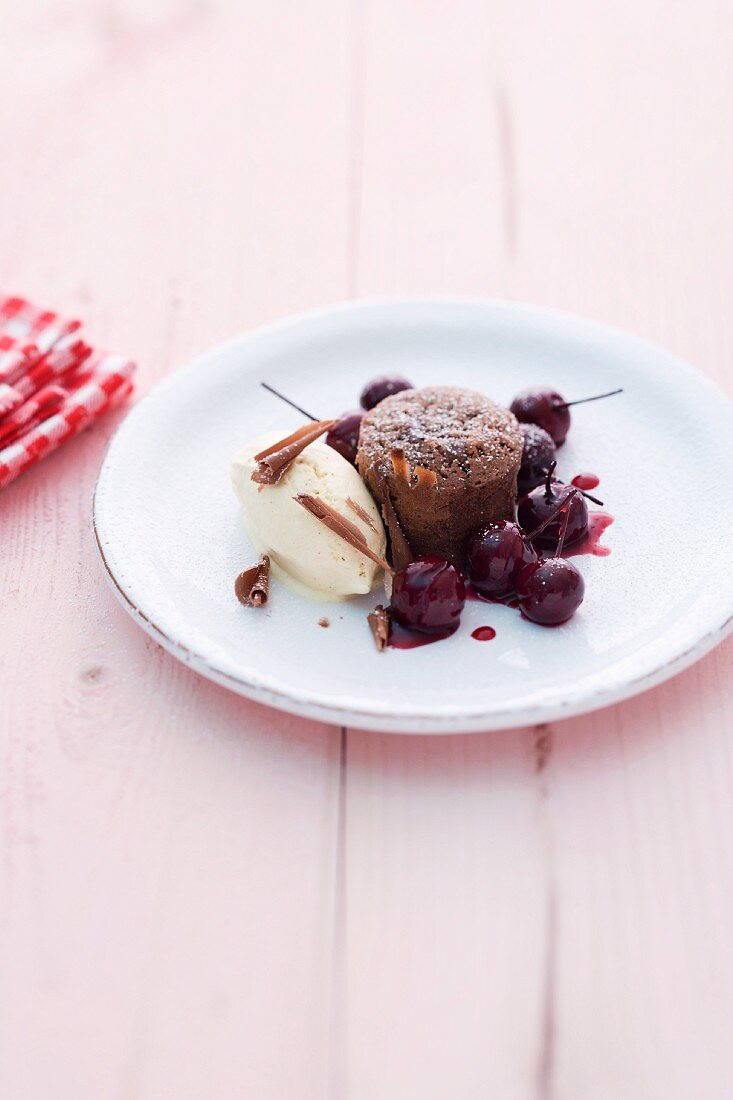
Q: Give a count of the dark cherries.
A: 8